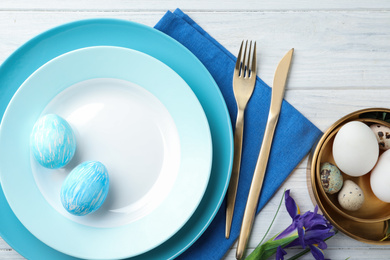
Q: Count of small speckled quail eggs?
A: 3